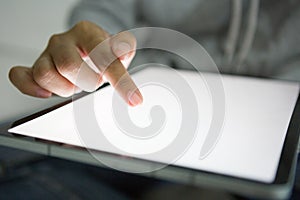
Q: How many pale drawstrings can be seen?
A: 2